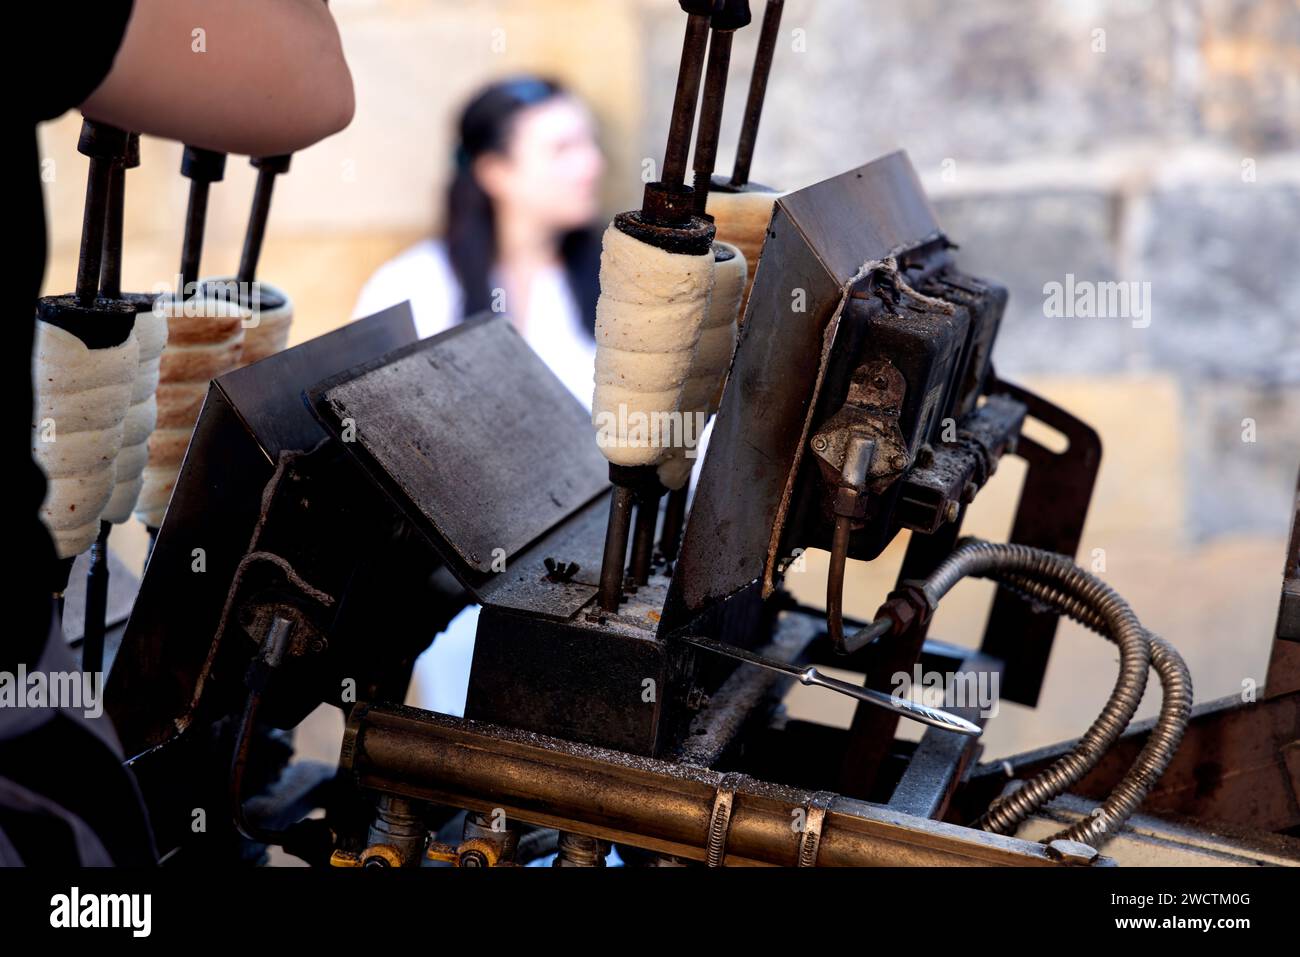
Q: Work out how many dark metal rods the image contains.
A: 7